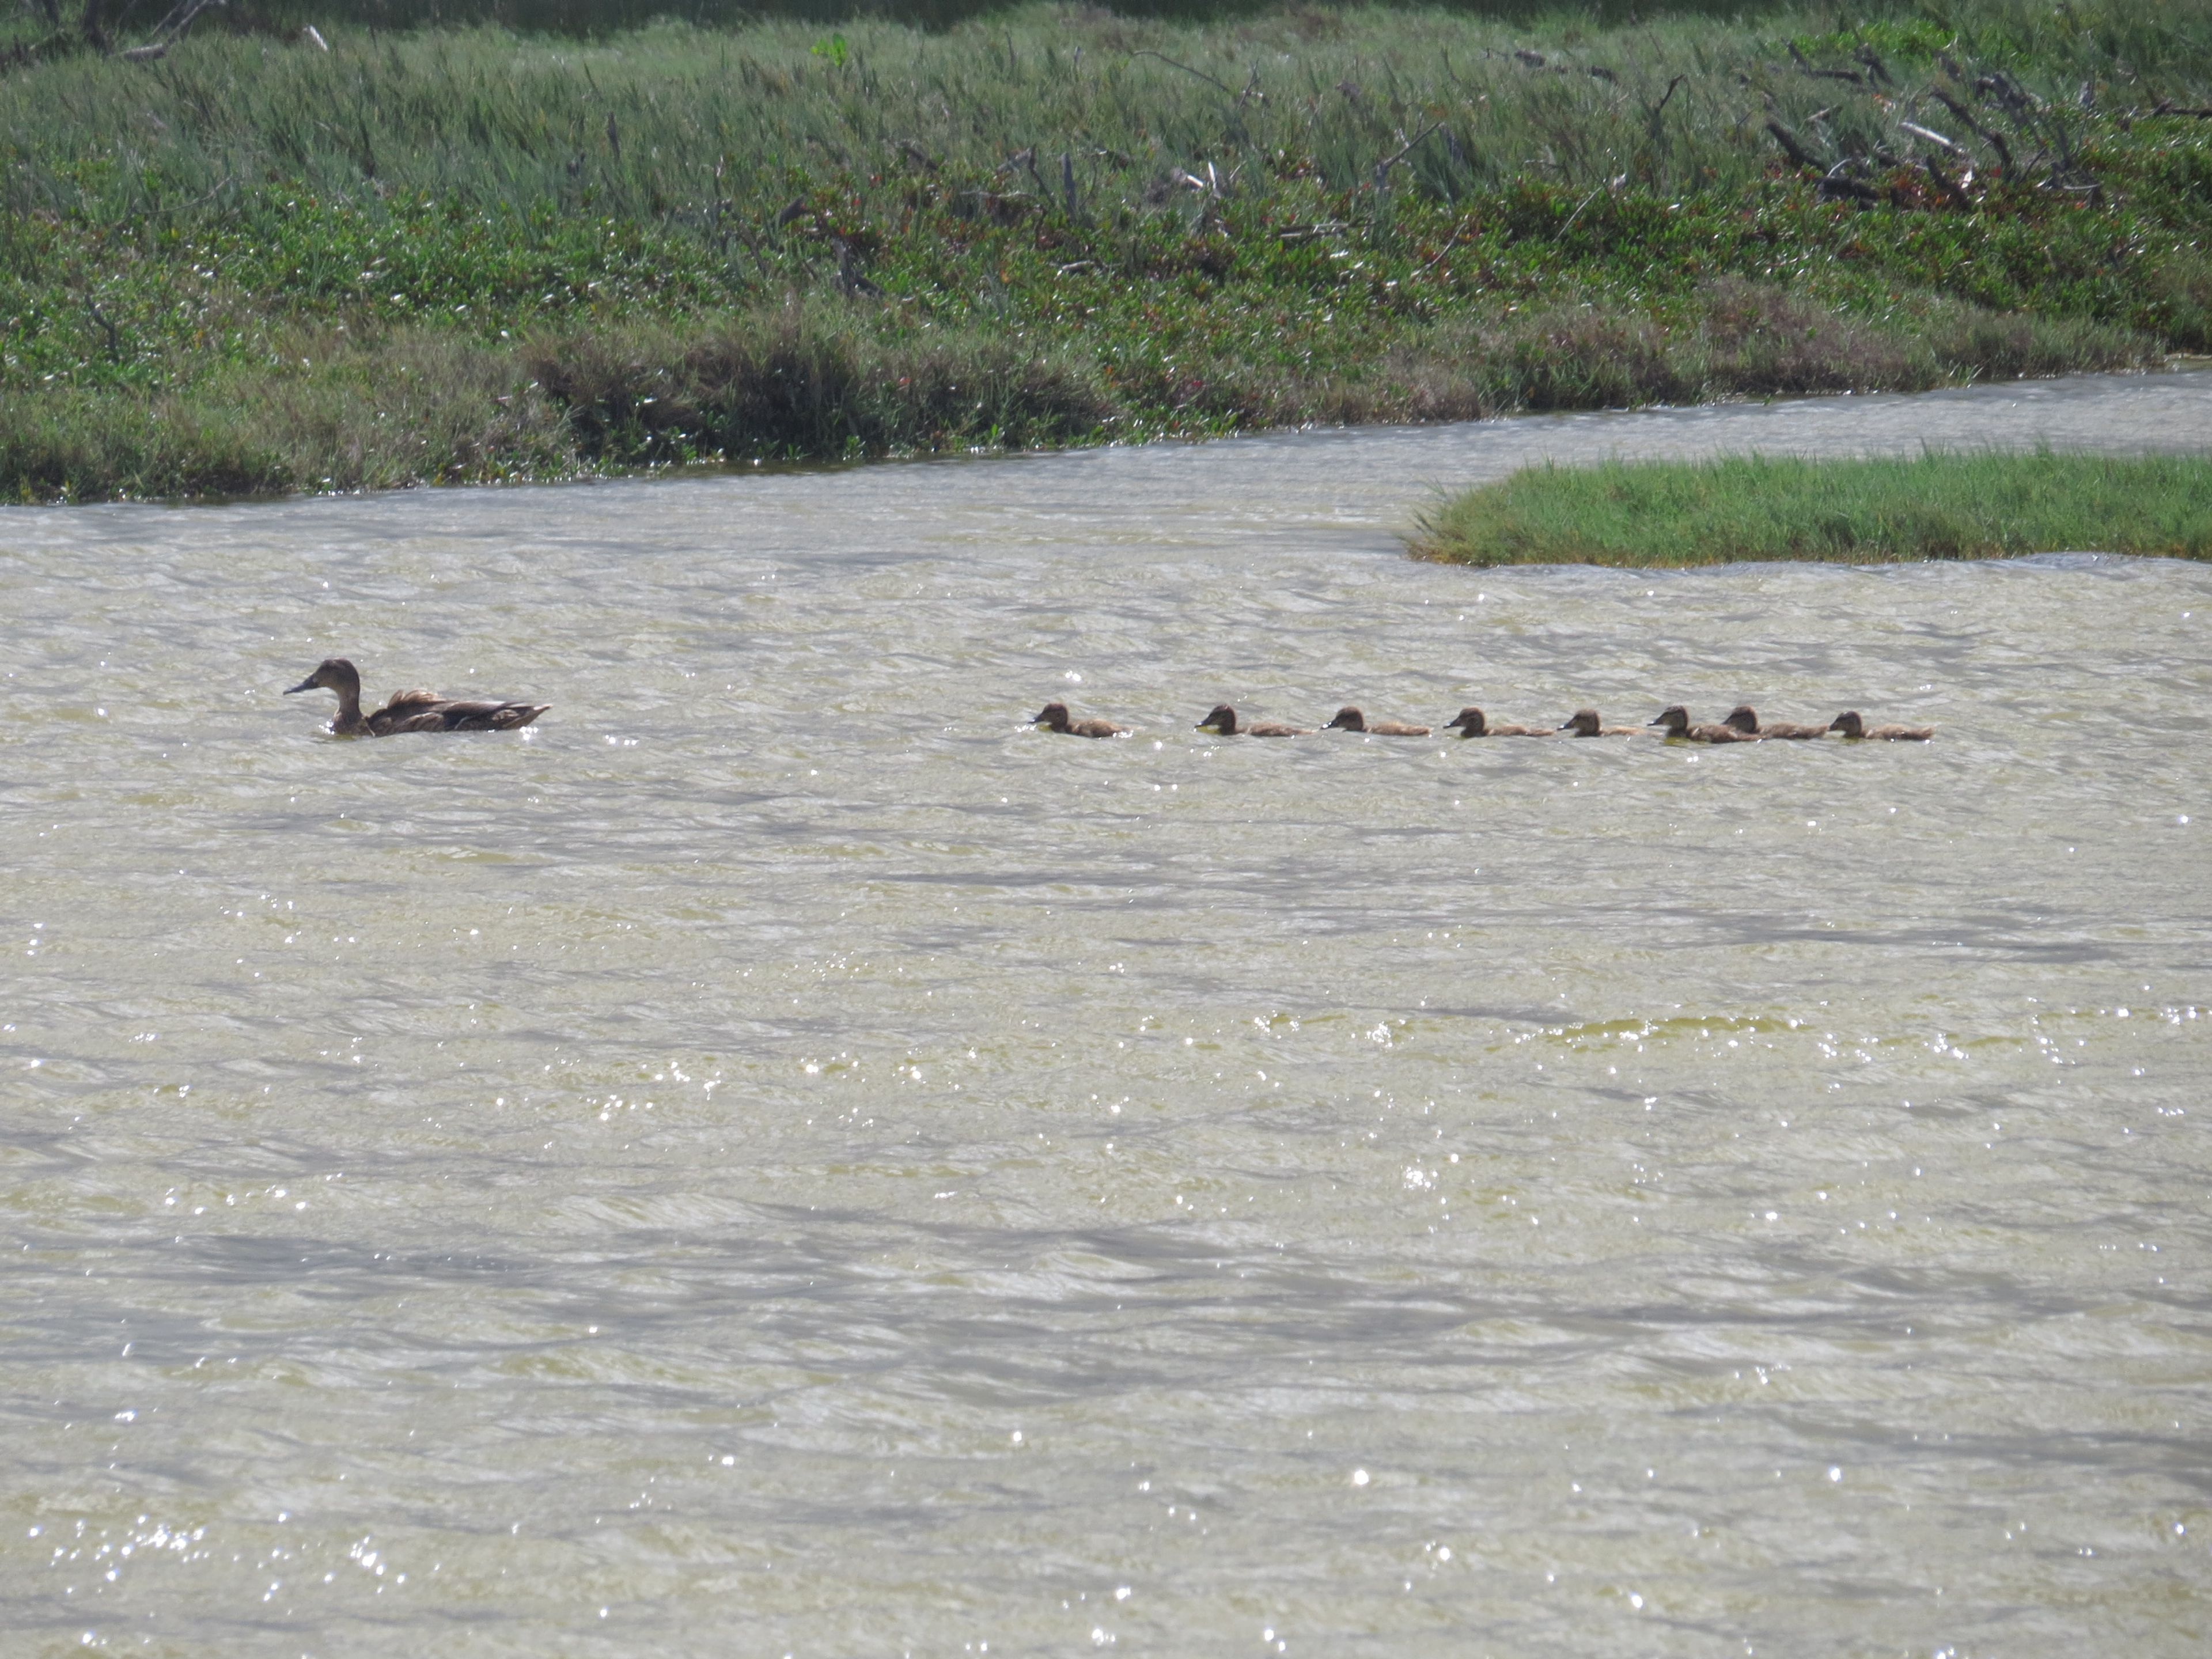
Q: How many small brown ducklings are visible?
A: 8